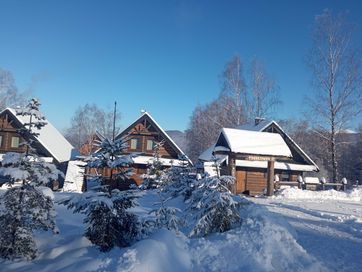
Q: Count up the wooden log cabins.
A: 3